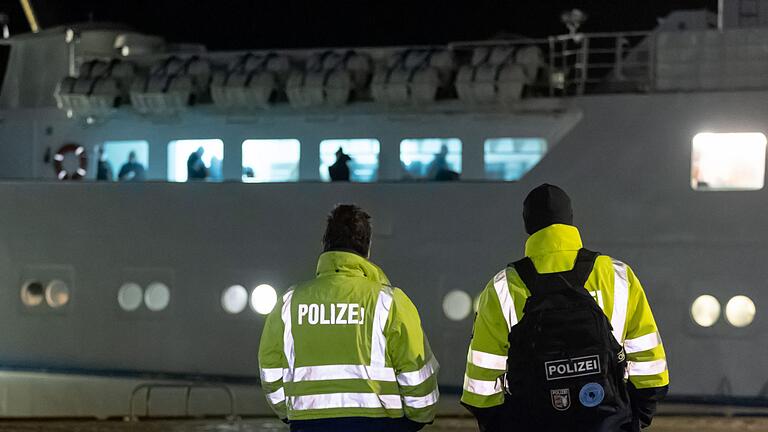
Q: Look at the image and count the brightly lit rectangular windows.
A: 7